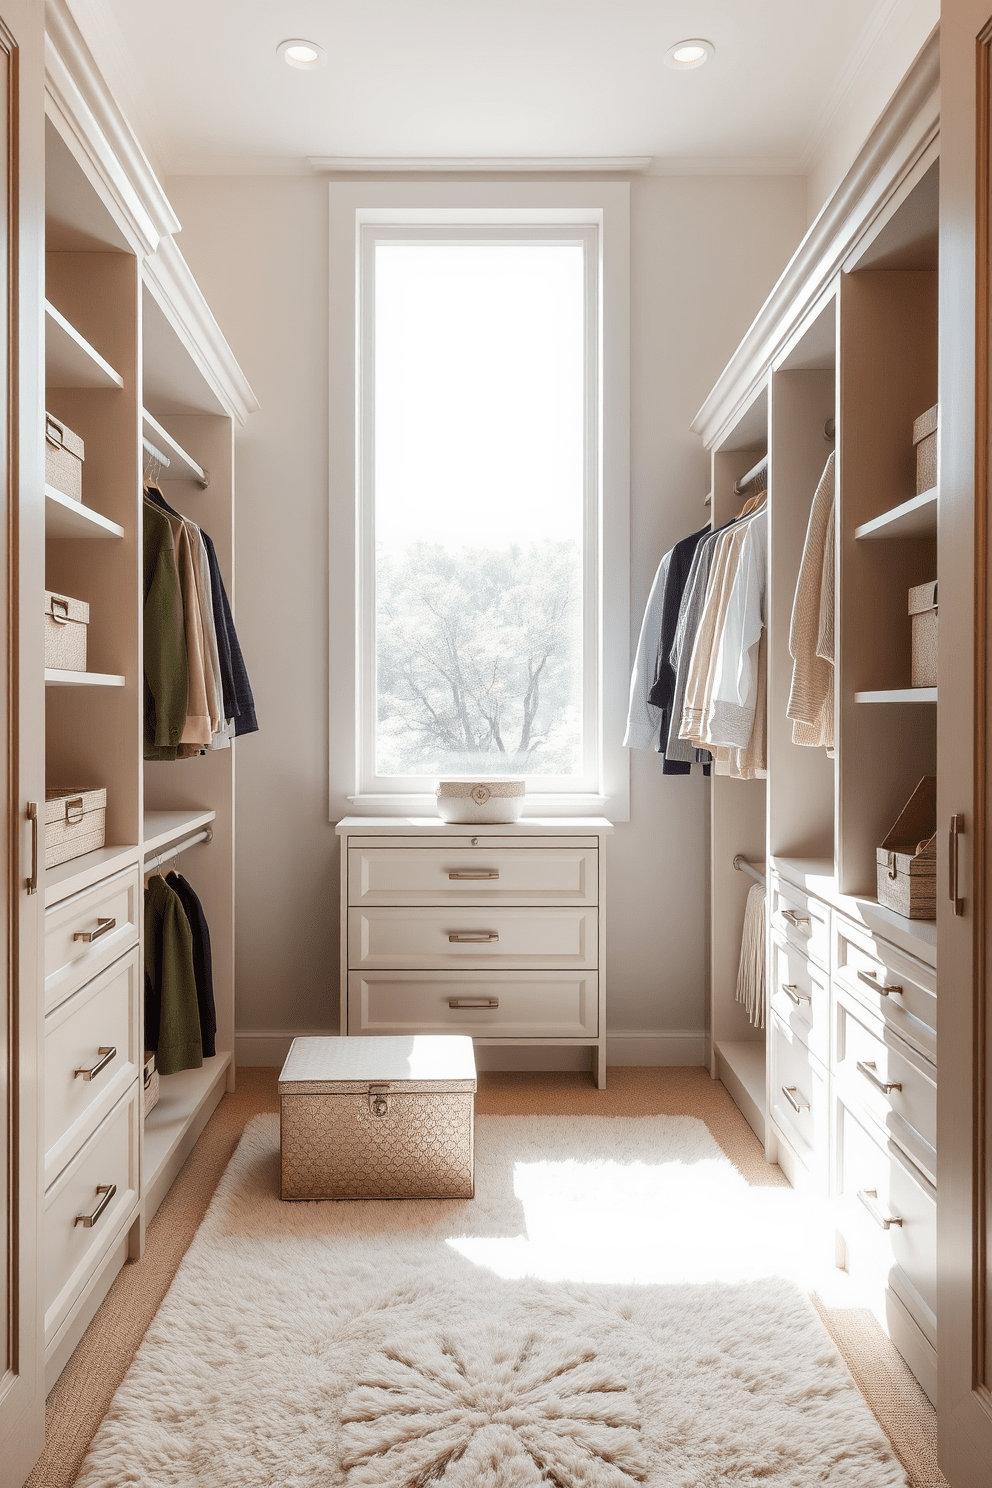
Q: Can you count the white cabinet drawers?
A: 12